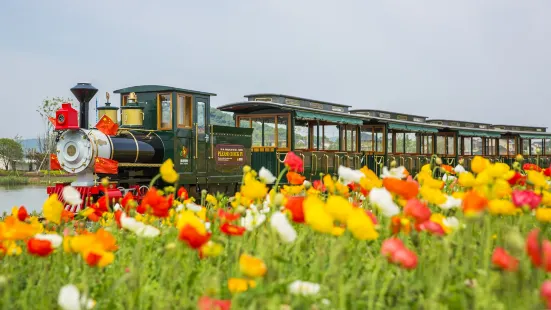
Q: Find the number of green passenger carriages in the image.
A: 4